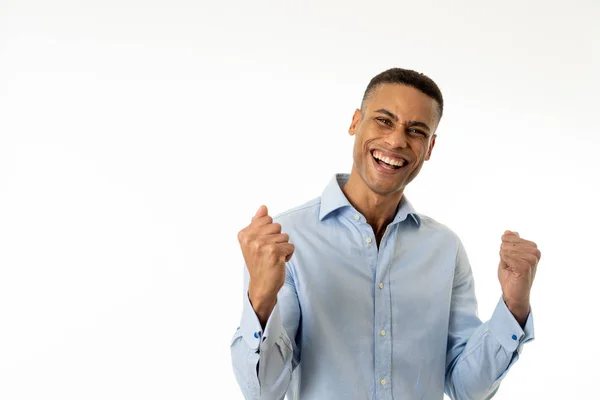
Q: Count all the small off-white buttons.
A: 5